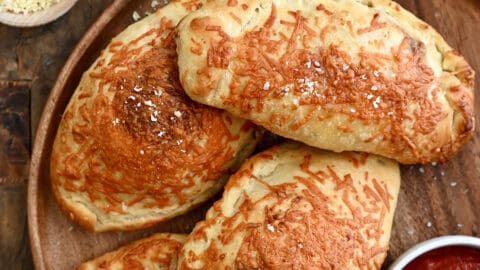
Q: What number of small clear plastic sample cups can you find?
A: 0